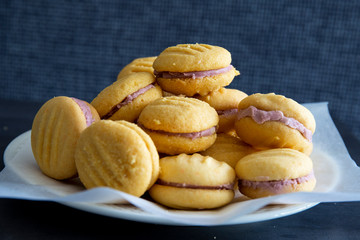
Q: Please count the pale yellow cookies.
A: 11